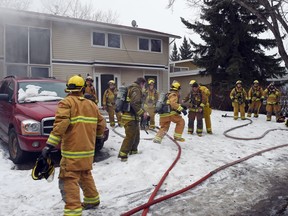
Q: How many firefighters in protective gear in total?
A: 11